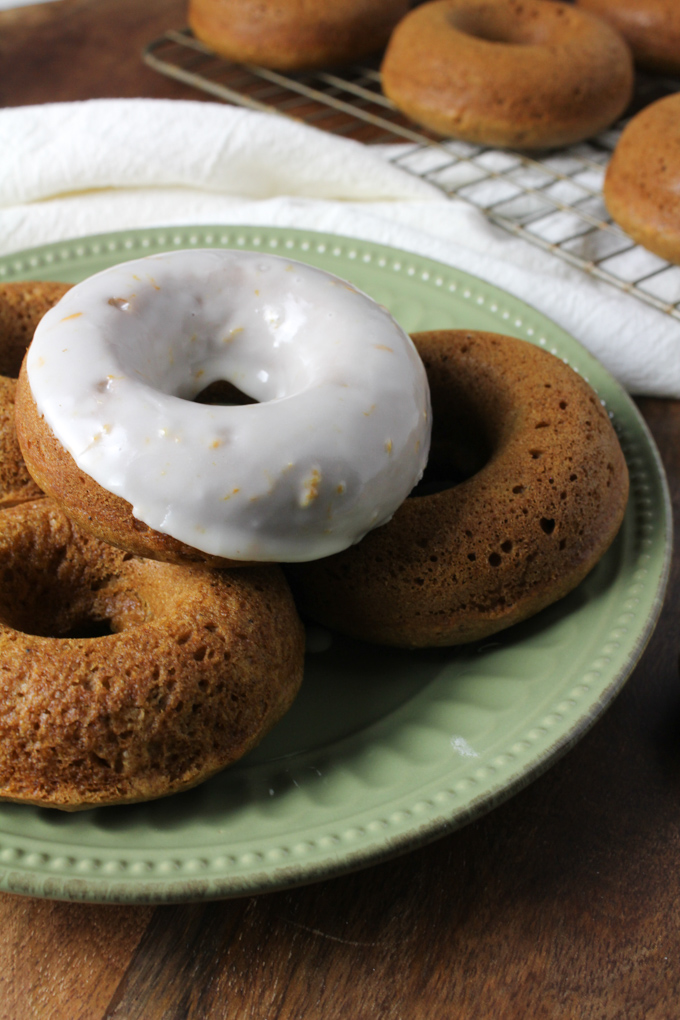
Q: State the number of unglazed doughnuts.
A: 7